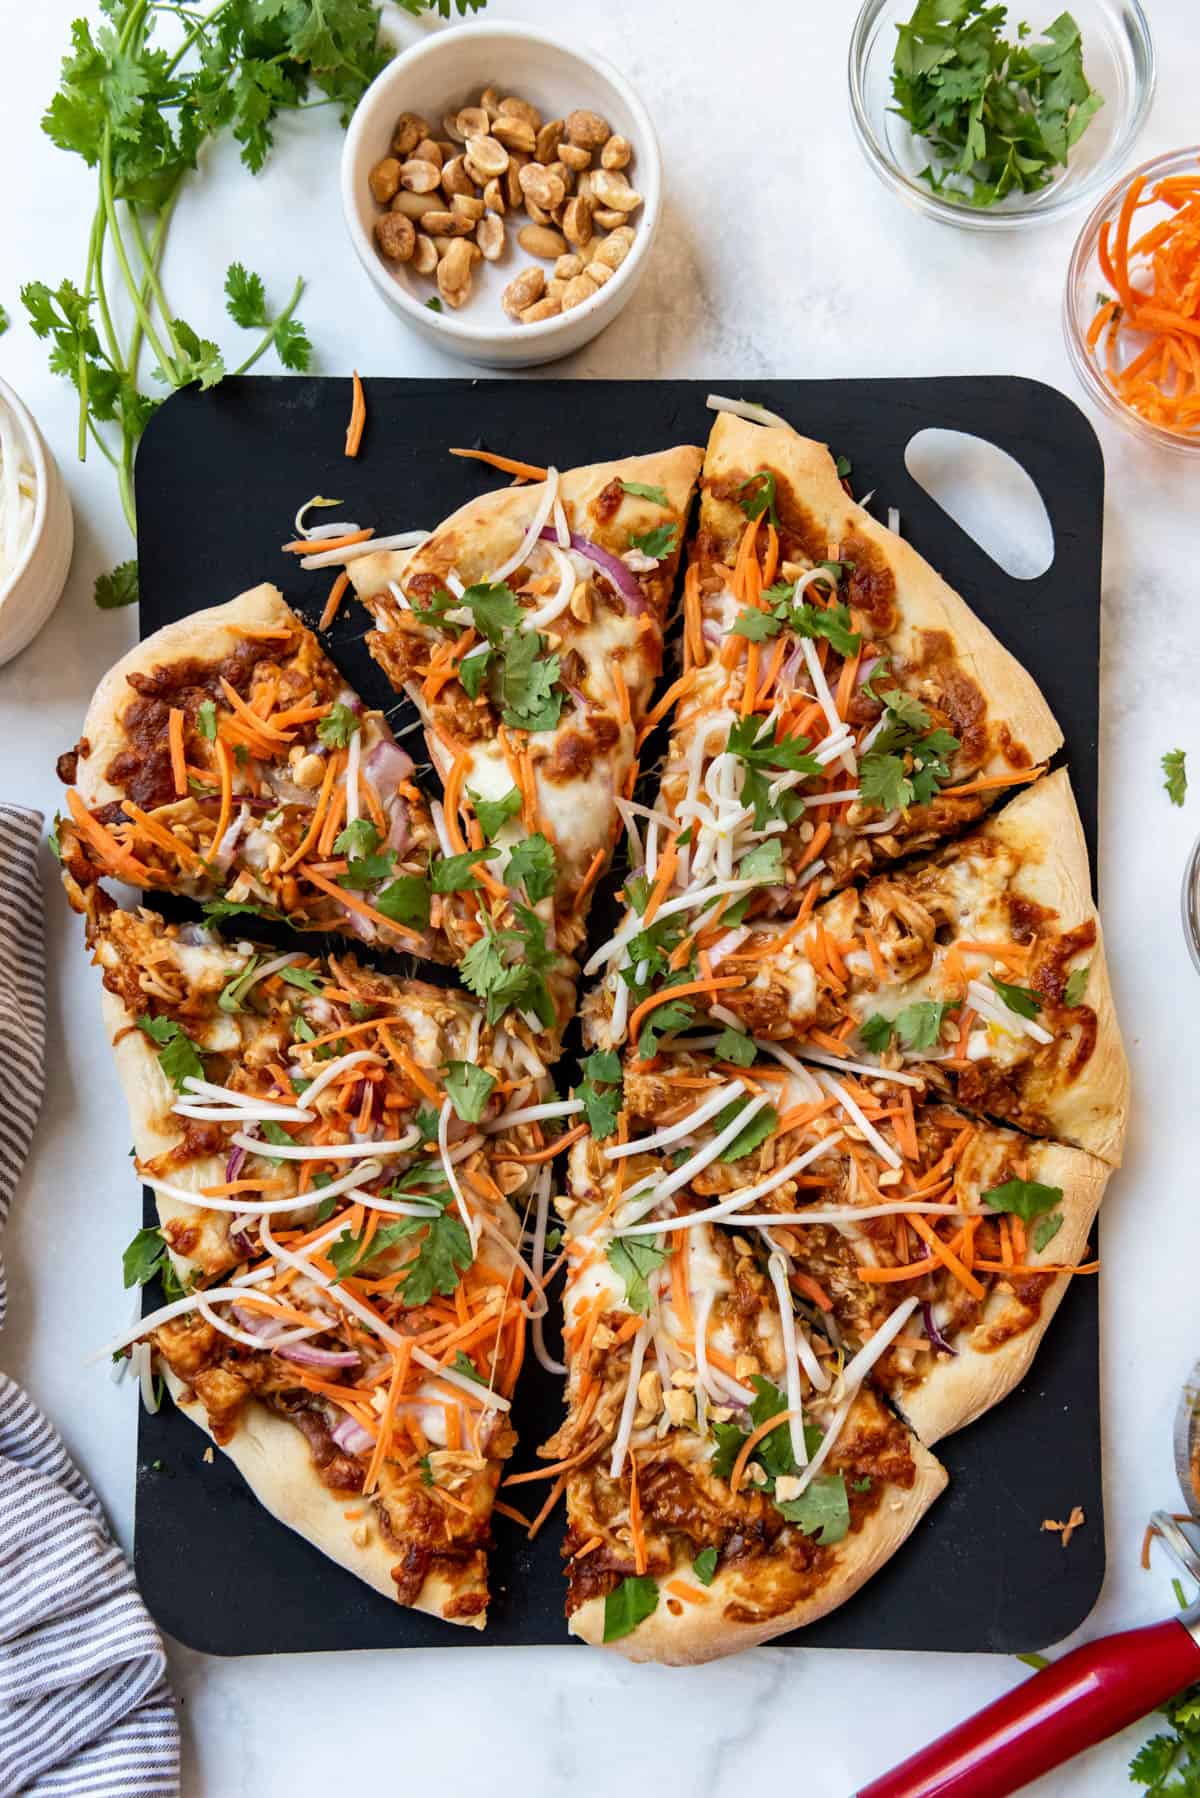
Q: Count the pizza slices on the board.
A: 8